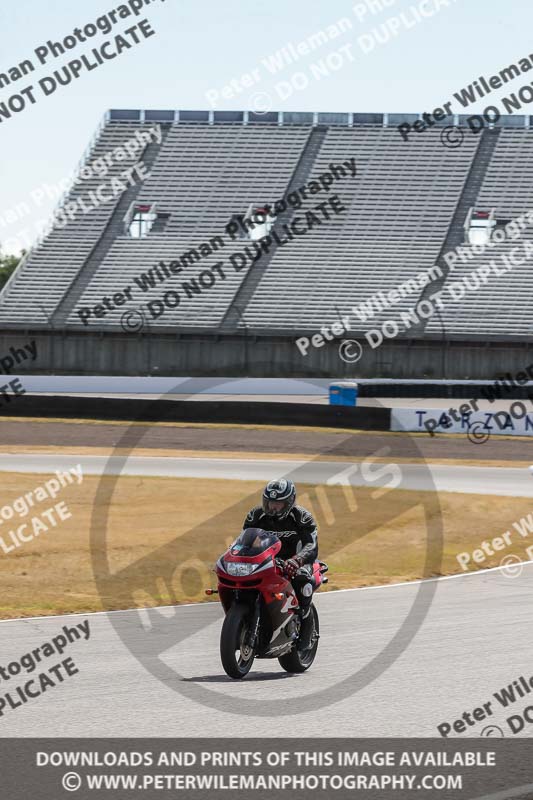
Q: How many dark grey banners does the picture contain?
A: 1